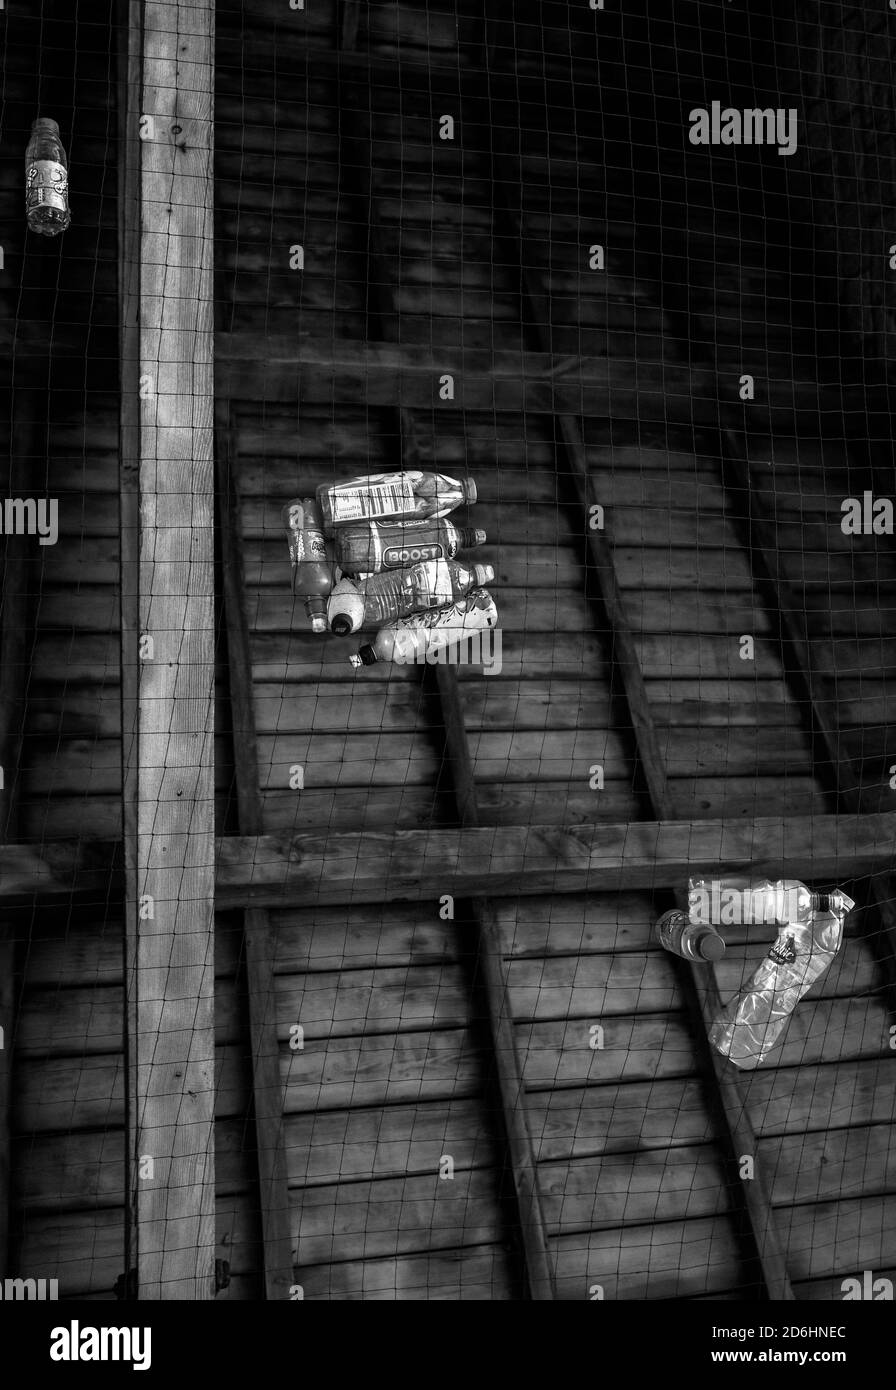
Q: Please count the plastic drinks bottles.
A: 10